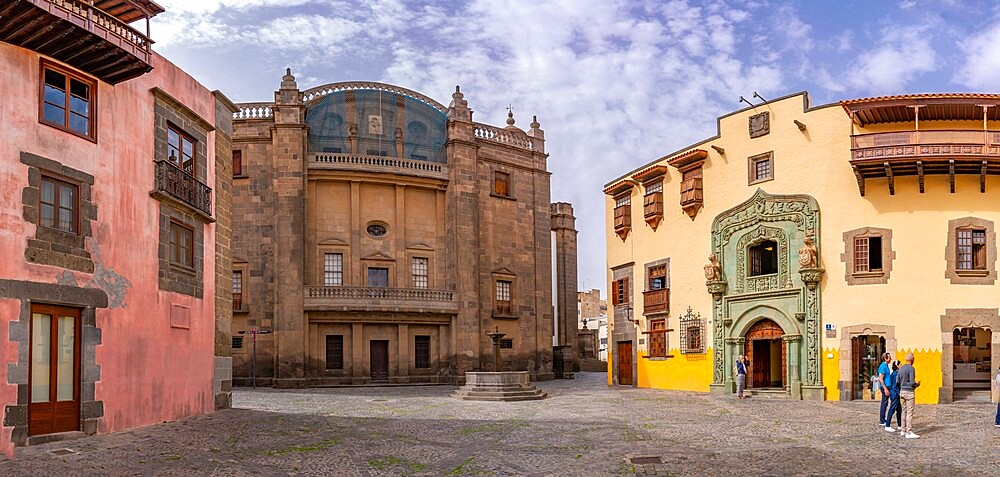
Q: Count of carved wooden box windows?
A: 3